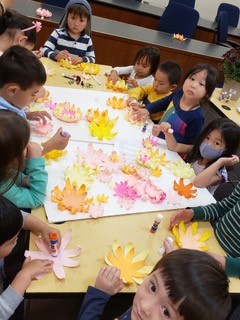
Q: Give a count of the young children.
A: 11